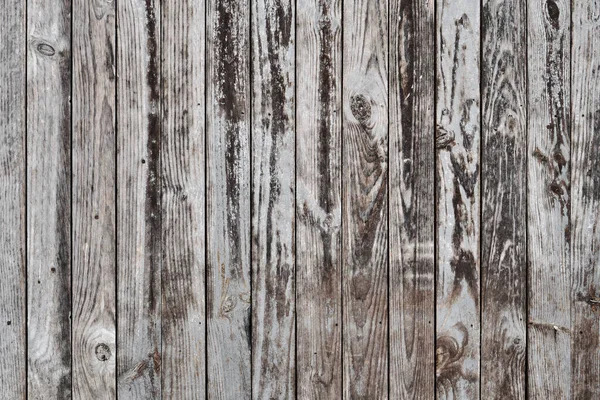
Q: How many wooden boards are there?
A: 14